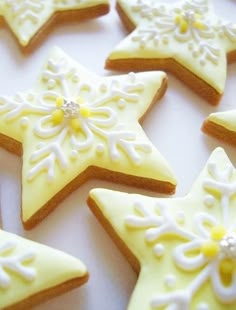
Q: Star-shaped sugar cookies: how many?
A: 6